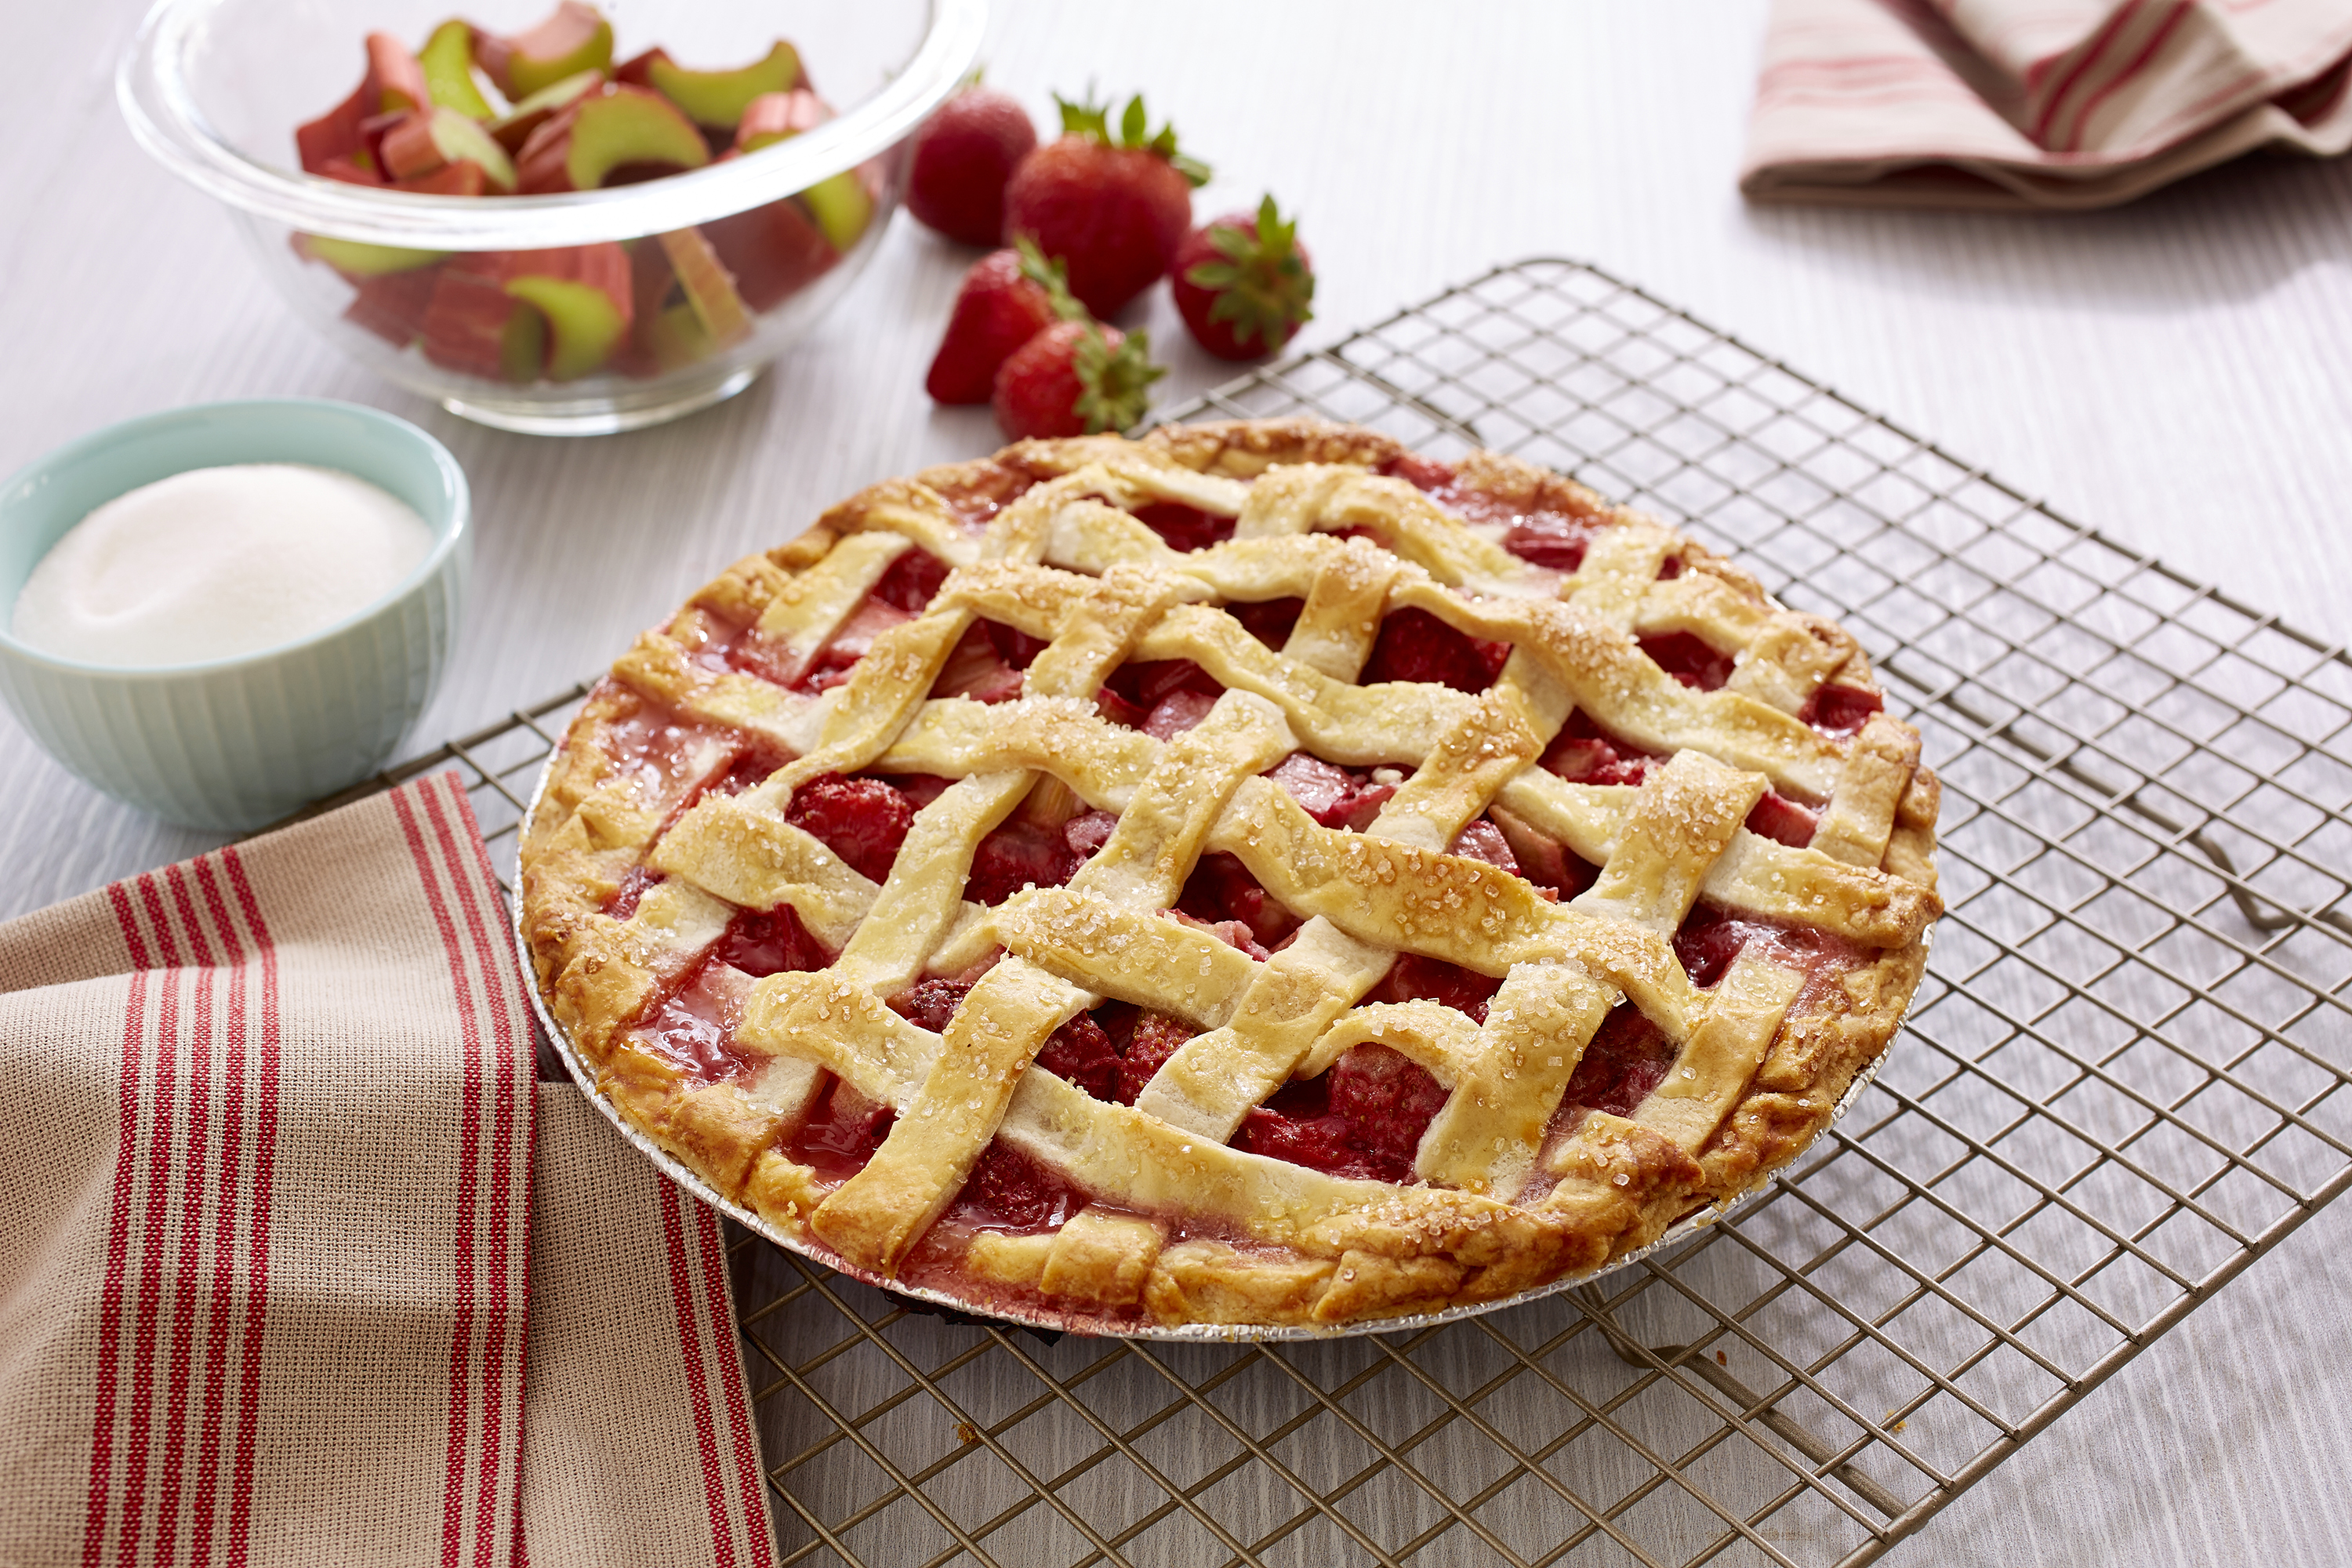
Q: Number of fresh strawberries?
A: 5